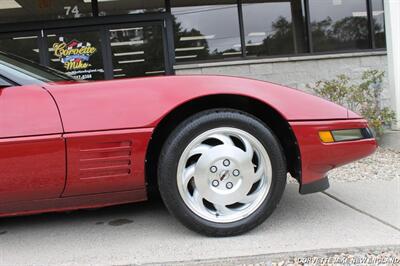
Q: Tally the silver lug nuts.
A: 5